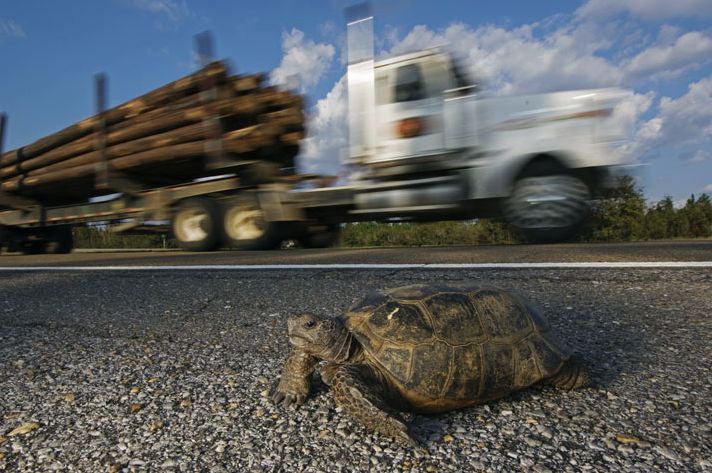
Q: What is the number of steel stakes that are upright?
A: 3